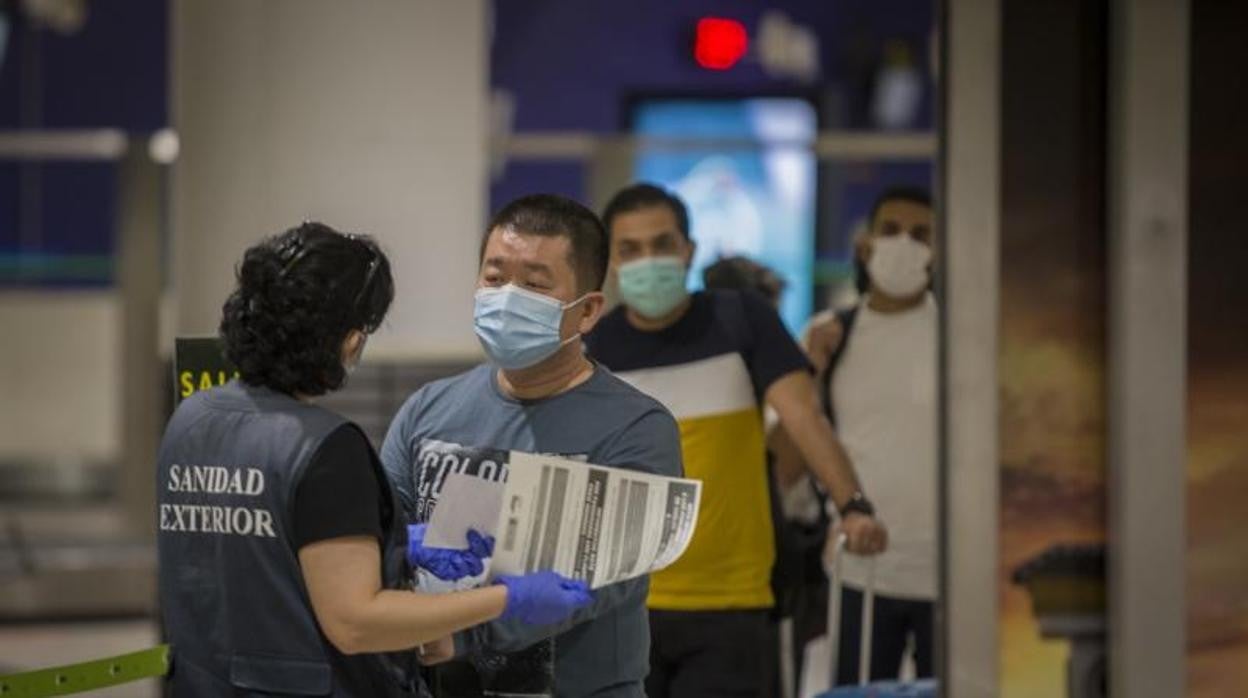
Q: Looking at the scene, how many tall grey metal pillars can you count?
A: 2